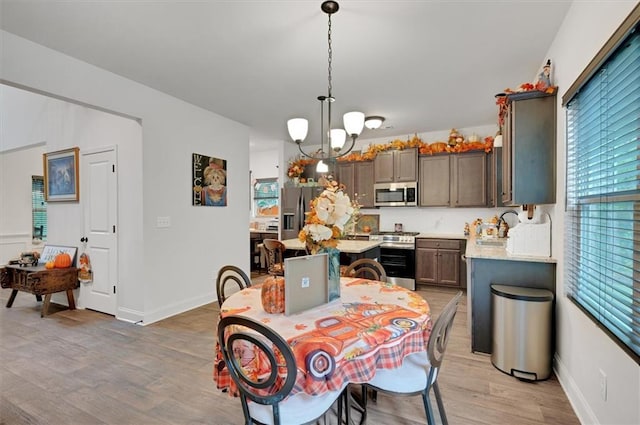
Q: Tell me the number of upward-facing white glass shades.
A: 3